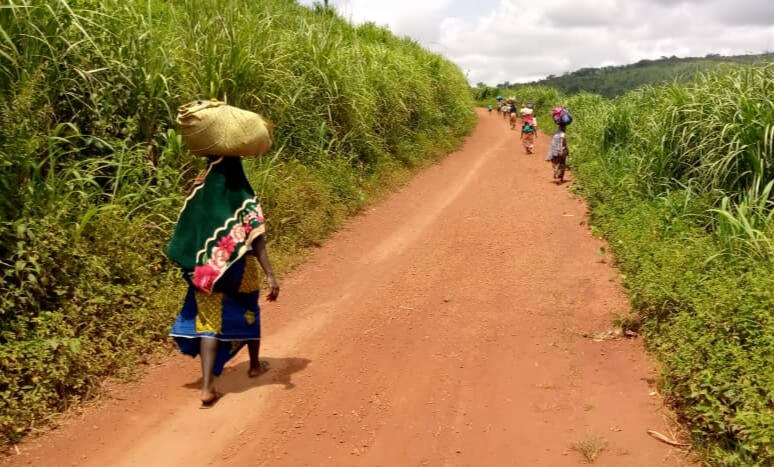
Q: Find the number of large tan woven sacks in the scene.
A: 1